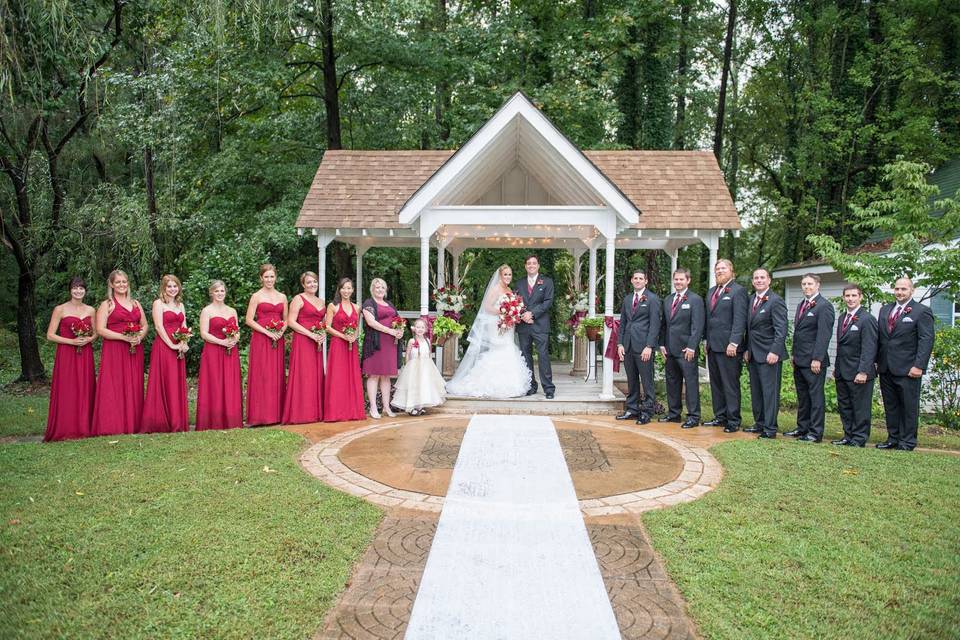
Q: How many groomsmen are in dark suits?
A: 7